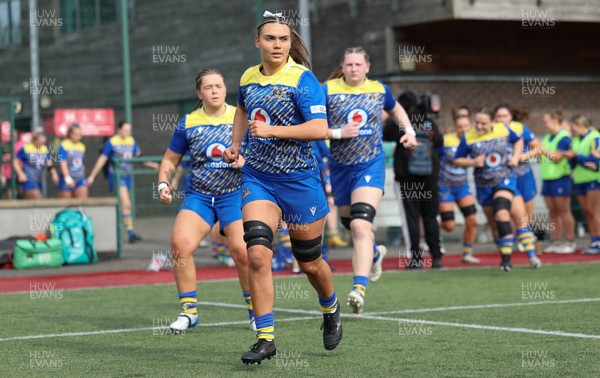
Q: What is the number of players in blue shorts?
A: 11